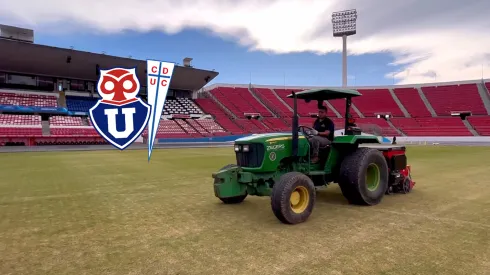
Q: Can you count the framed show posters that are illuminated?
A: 0